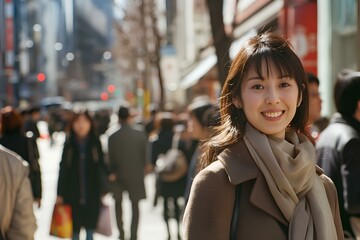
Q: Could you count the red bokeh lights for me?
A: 3